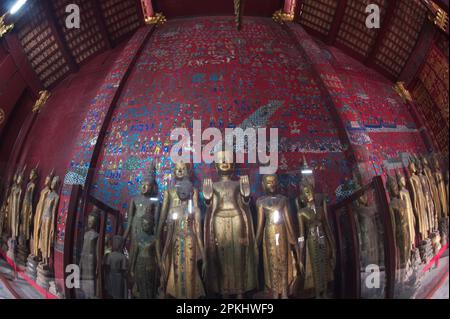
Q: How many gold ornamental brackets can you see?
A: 6